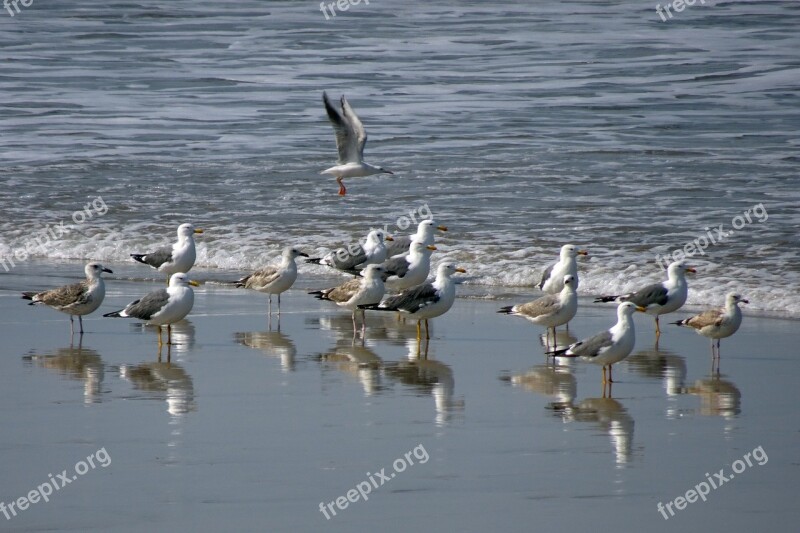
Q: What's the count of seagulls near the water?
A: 15